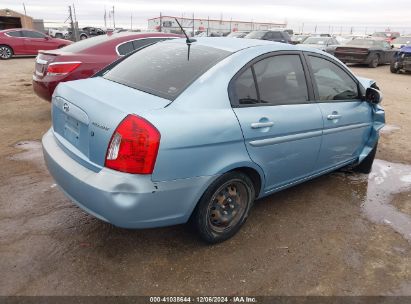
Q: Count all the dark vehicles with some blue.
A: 1